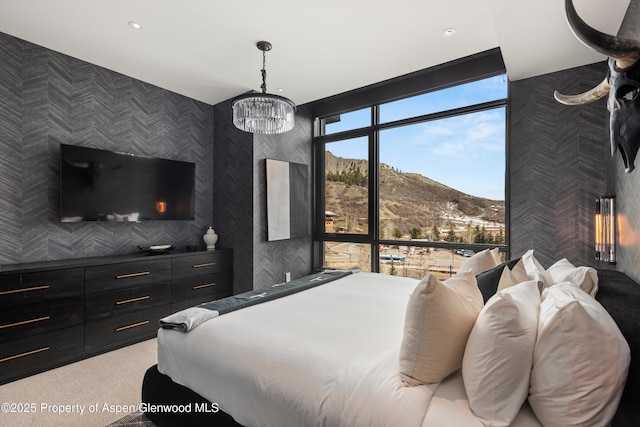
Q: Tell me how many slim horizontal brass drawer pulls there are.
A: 8